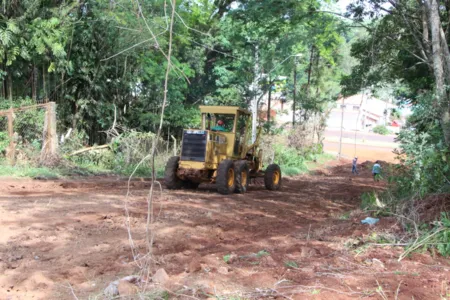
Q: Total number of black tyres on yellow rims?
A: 3